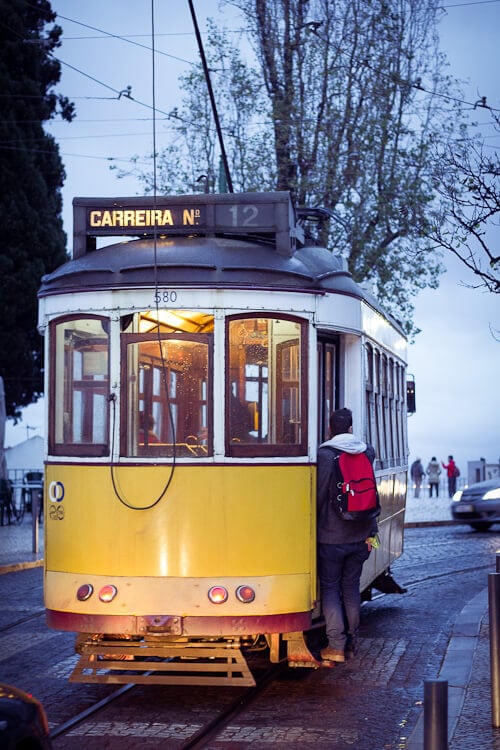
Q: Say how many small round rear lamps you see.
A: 4